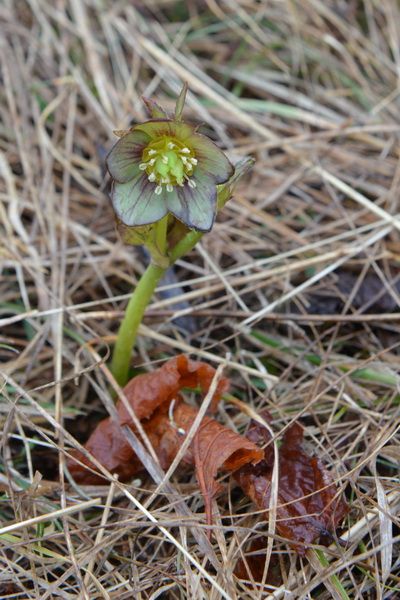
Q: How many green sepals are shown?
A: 5